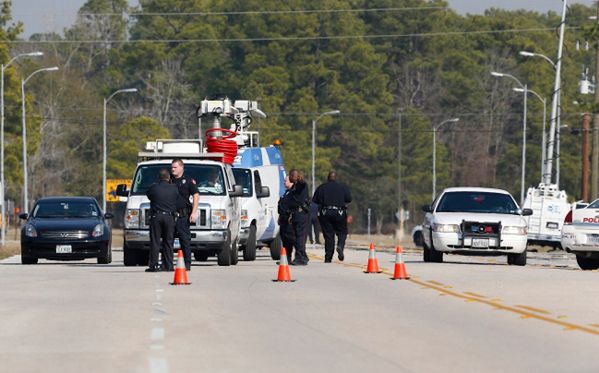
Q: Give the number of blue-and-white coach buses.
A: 0